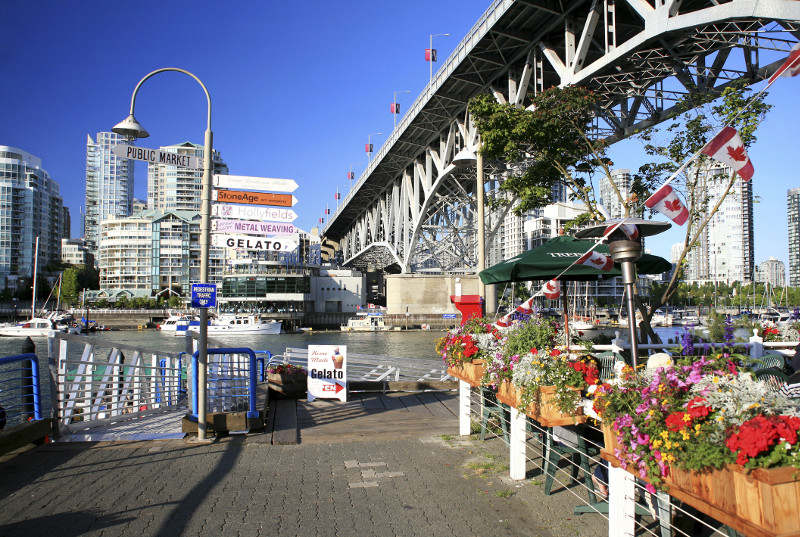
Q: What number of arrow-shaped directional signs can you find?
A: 6